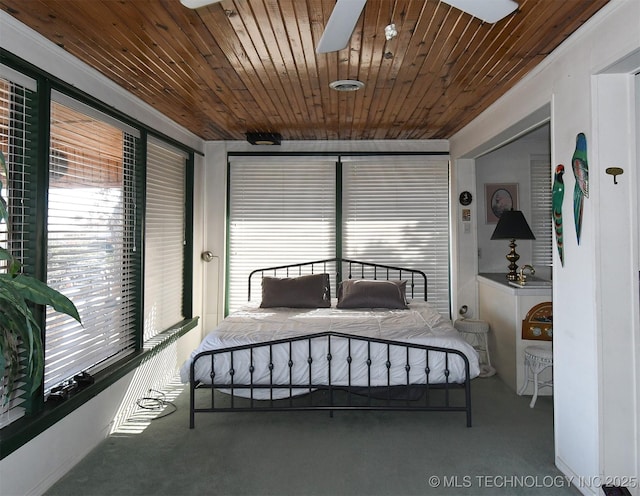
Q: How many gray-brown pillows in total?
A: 2